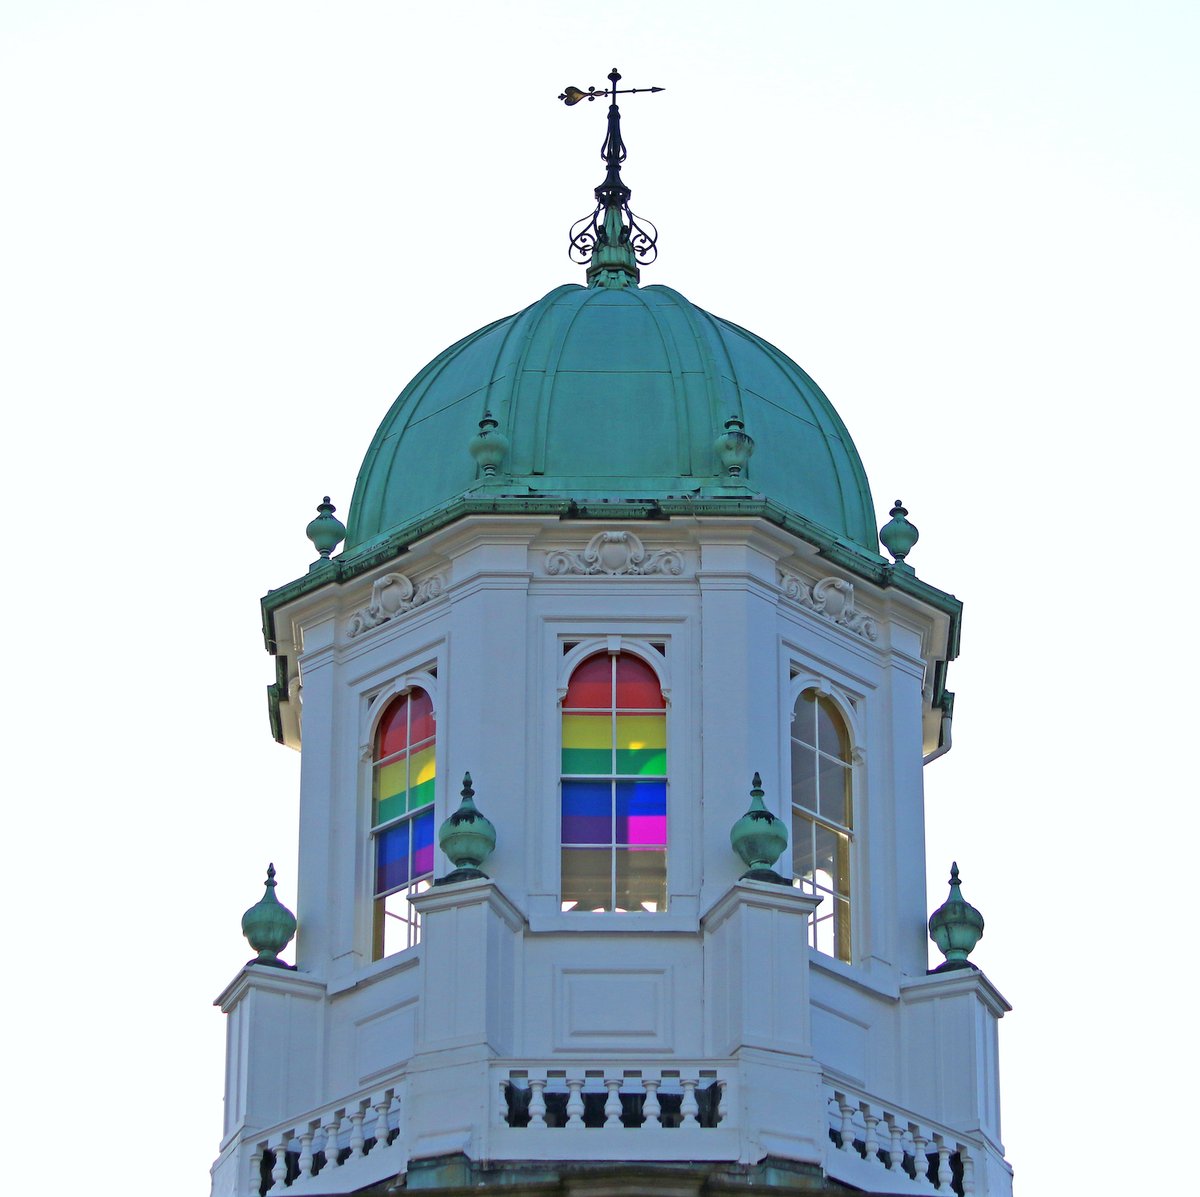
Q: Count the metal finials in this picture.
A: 8